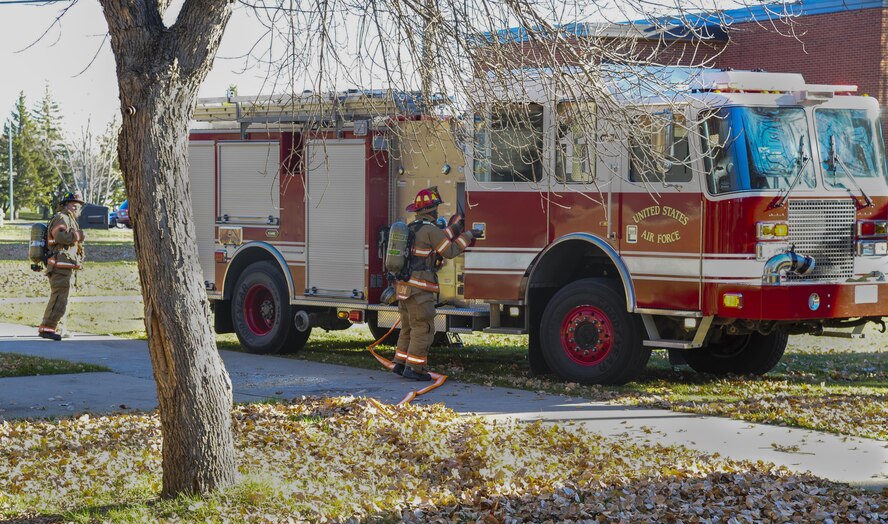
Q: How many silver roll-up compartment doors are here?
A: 3